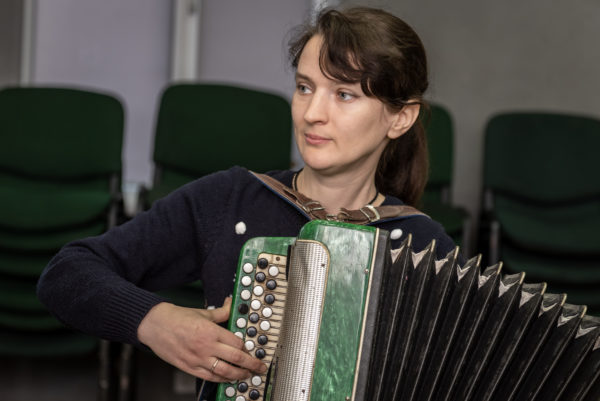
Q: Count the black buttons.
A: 11